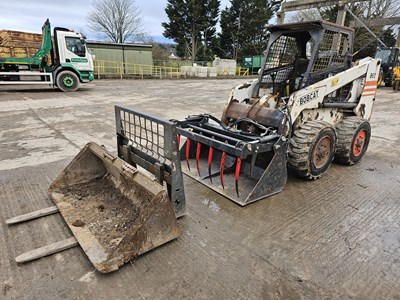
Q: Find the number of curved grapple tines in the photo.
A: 6